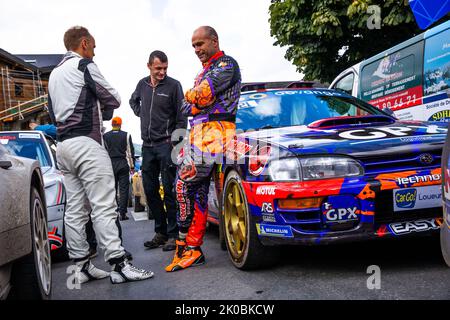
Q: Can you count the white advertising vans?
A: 1